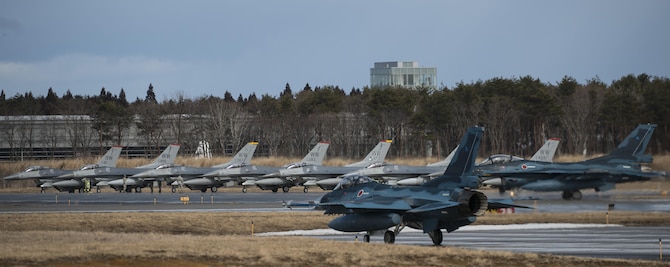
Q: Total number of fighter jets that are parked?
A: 7